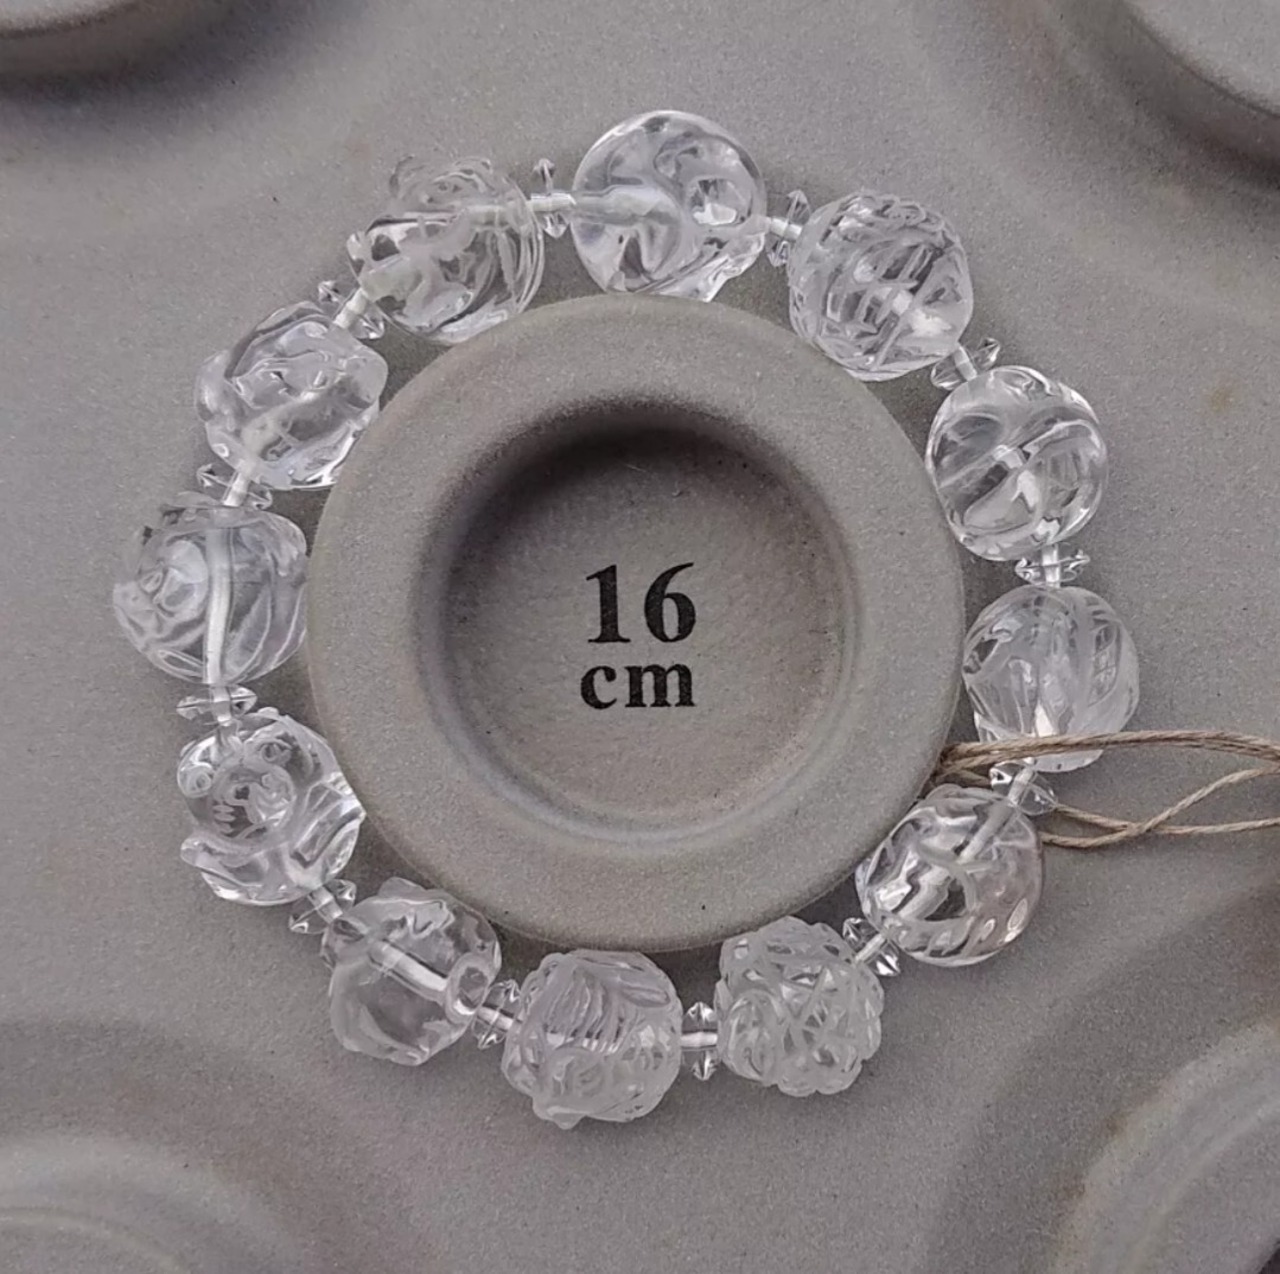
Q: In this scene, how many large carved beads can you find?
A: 12